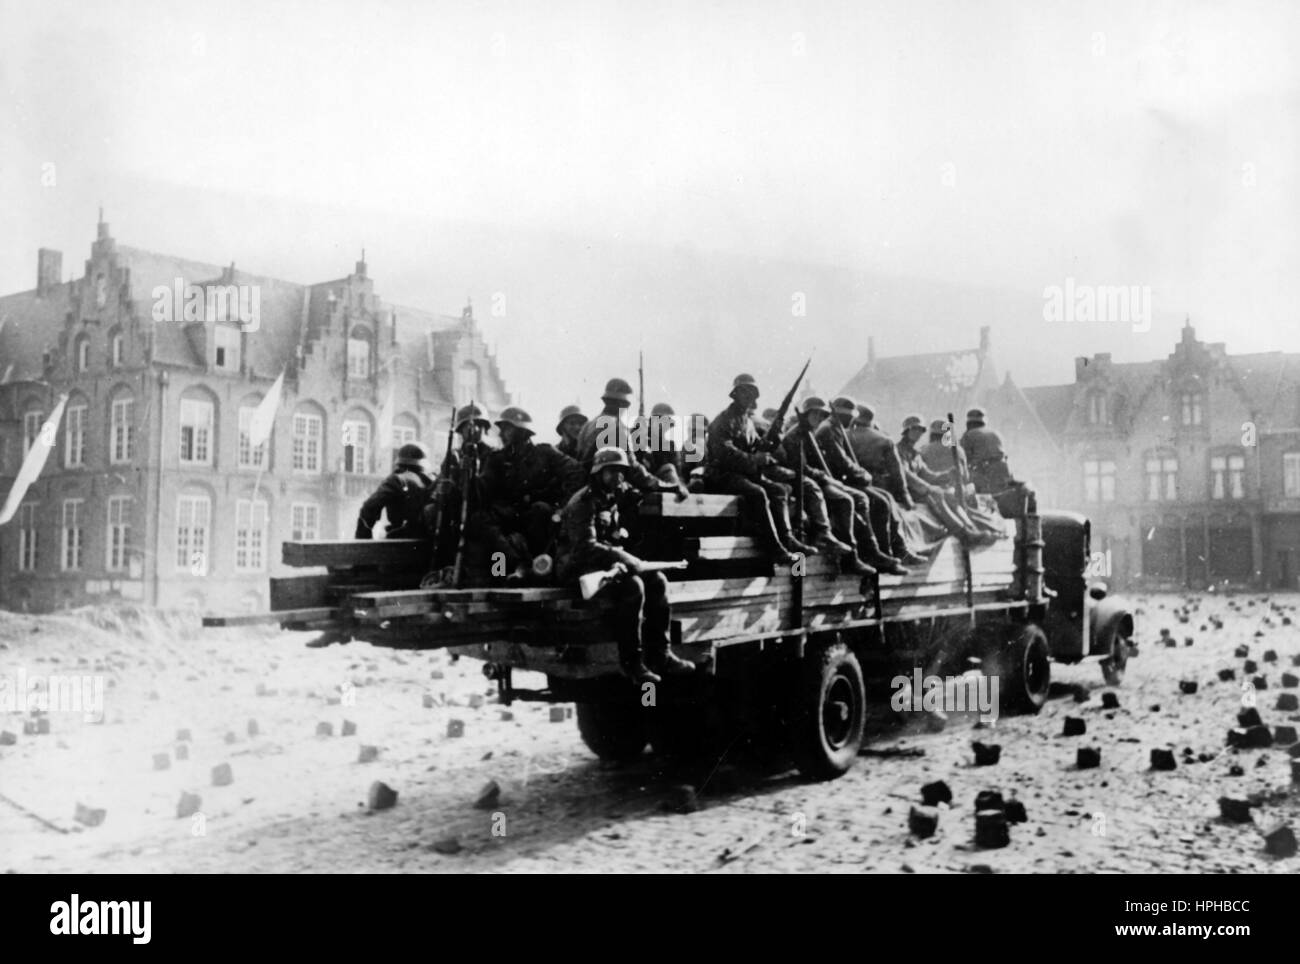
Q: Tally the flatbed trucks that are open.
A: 1